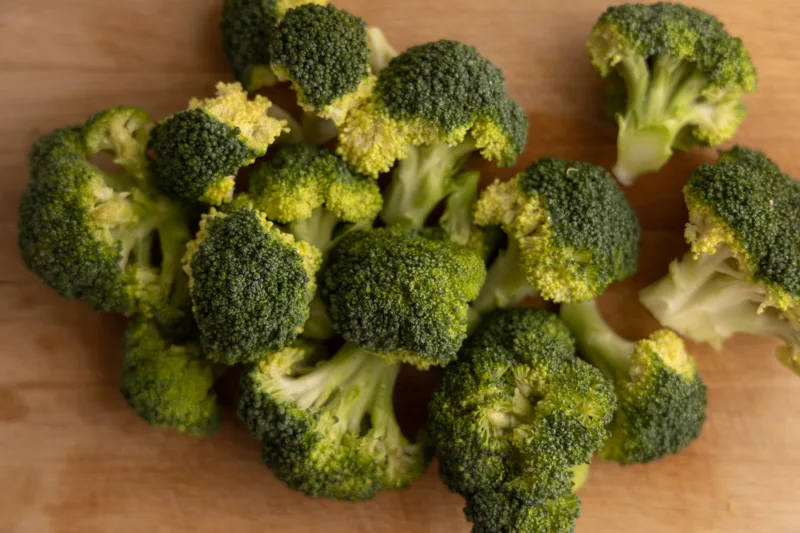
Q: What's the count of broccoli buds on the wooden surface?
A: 15